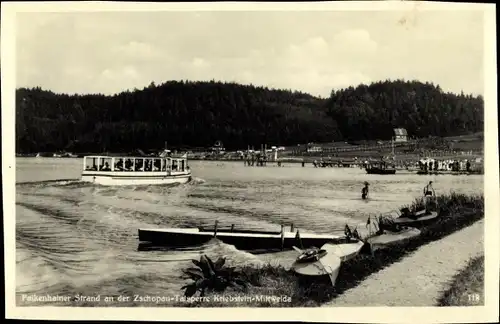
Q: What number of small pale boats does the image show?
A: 4